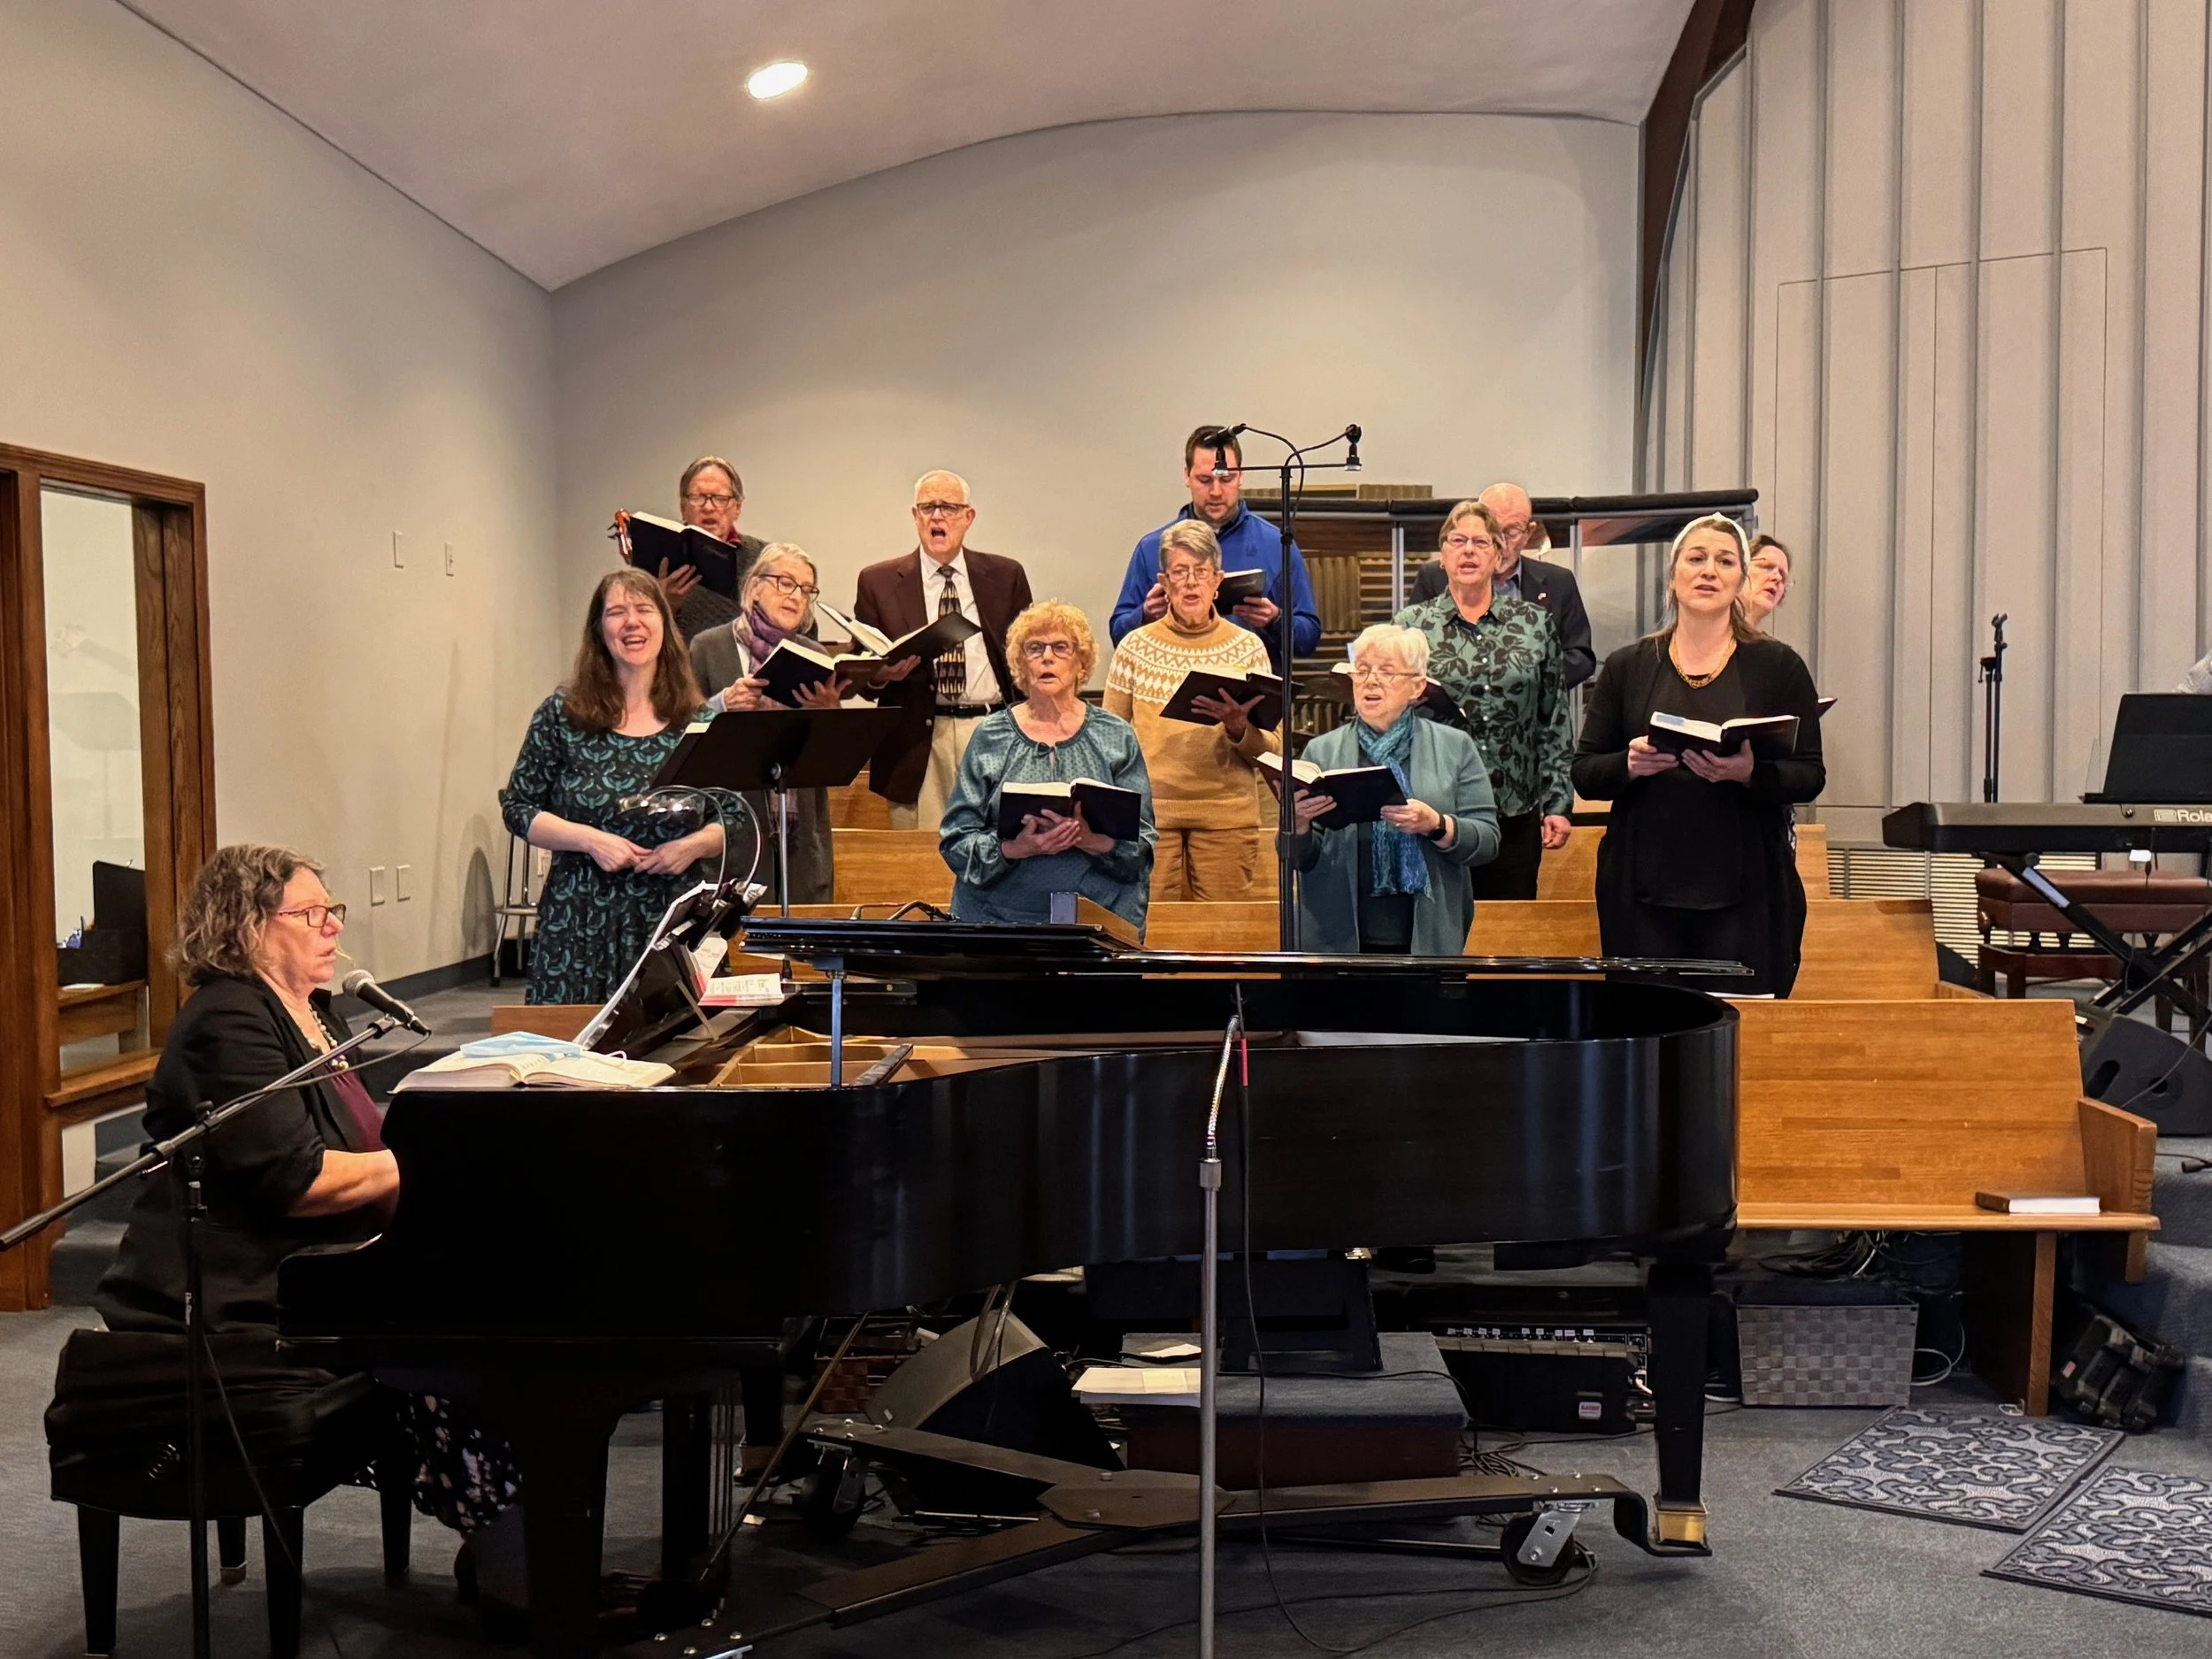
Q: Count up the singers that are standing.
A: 12